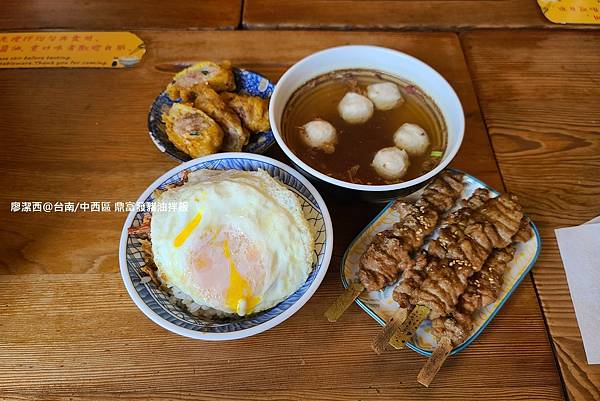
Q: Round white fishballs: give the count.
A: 5